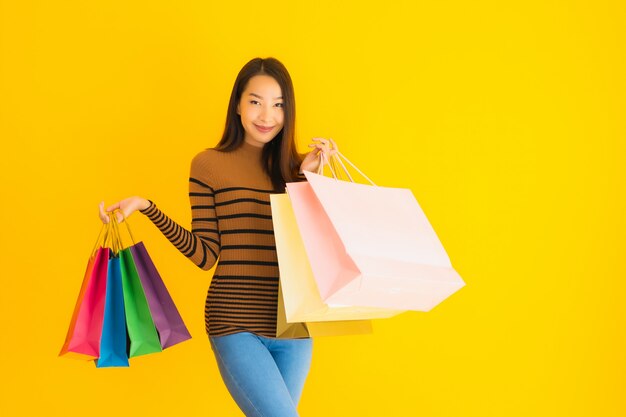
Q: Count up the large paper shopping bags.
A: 3